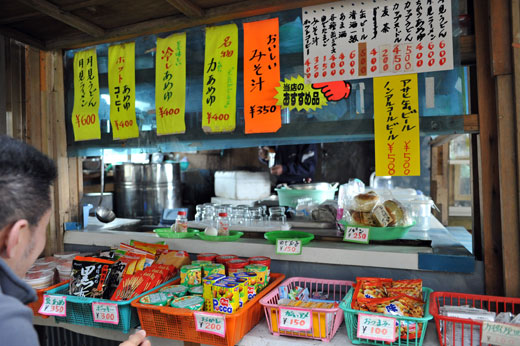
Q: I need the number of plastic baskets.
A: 6